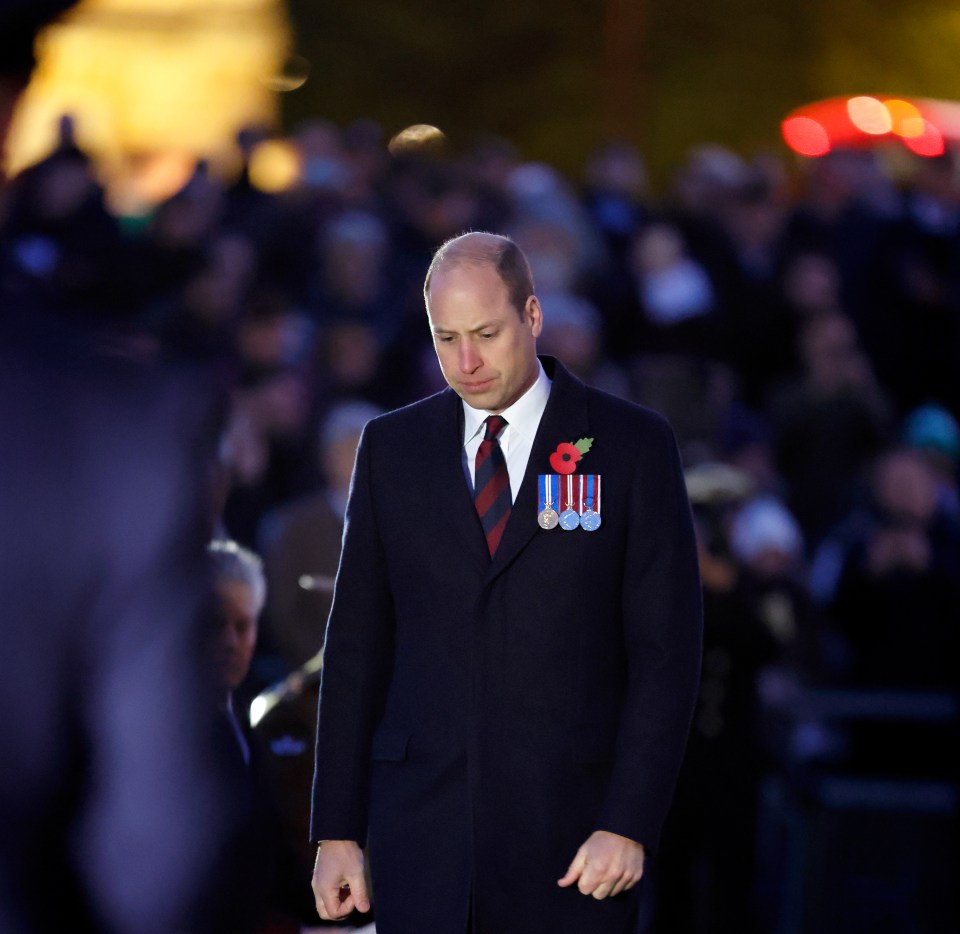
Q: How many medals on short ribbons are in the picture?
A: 3